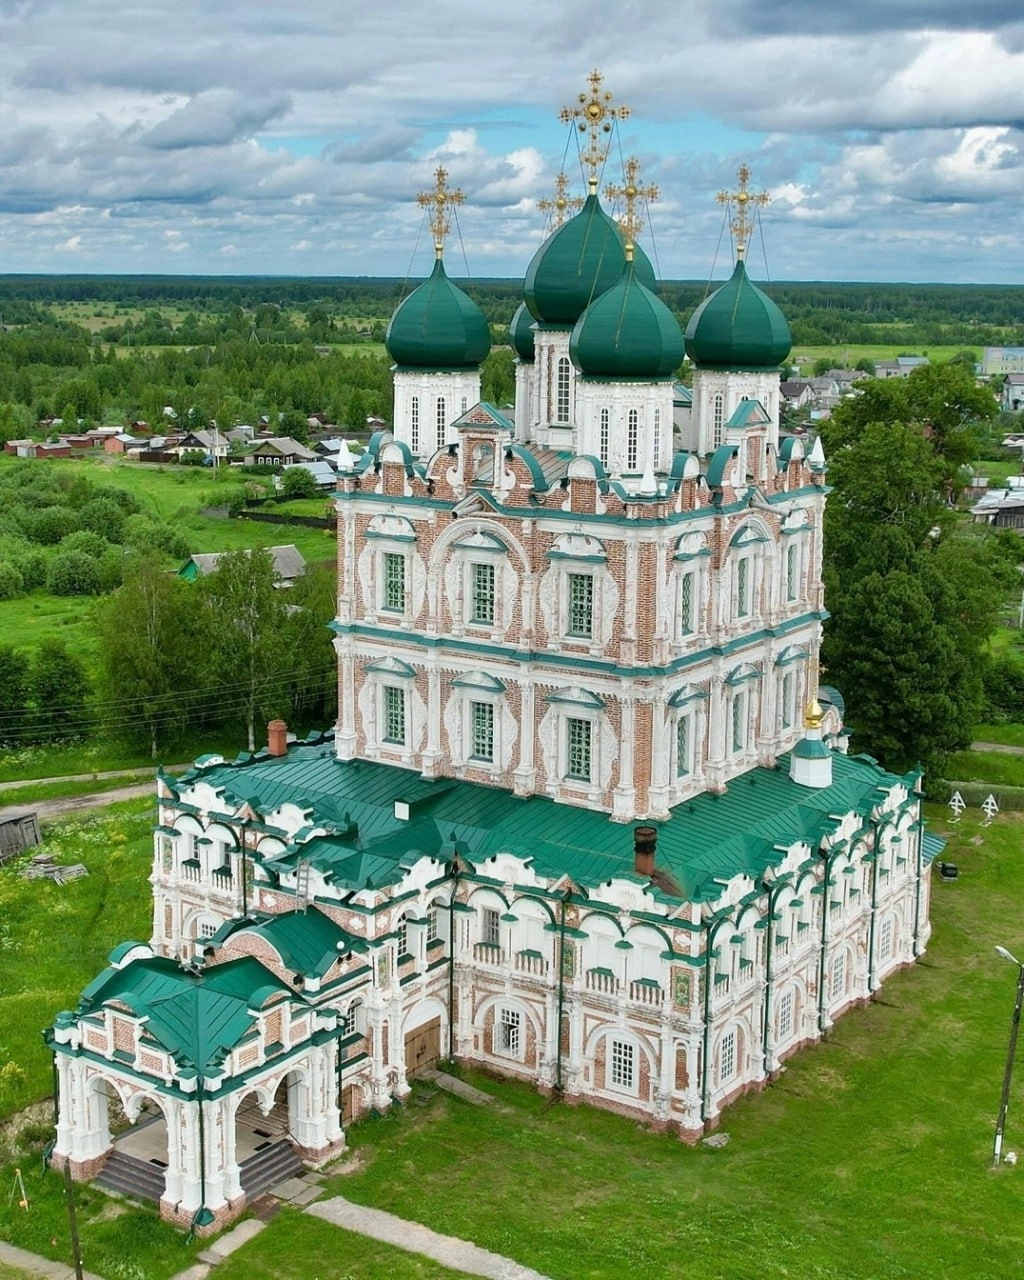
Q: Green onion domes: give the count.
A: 5